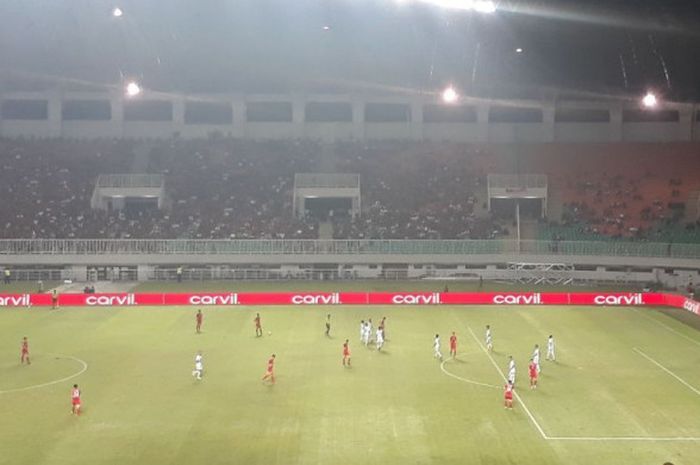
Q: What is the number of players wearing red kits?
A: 10